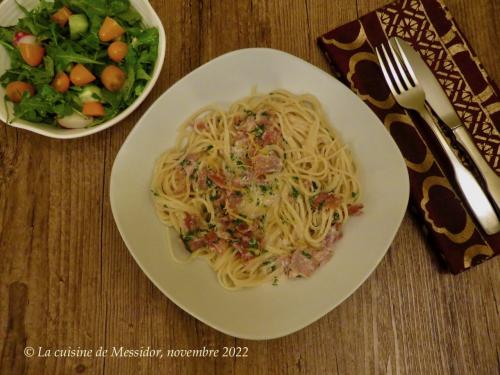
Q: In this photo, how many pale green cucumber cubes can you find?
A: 2